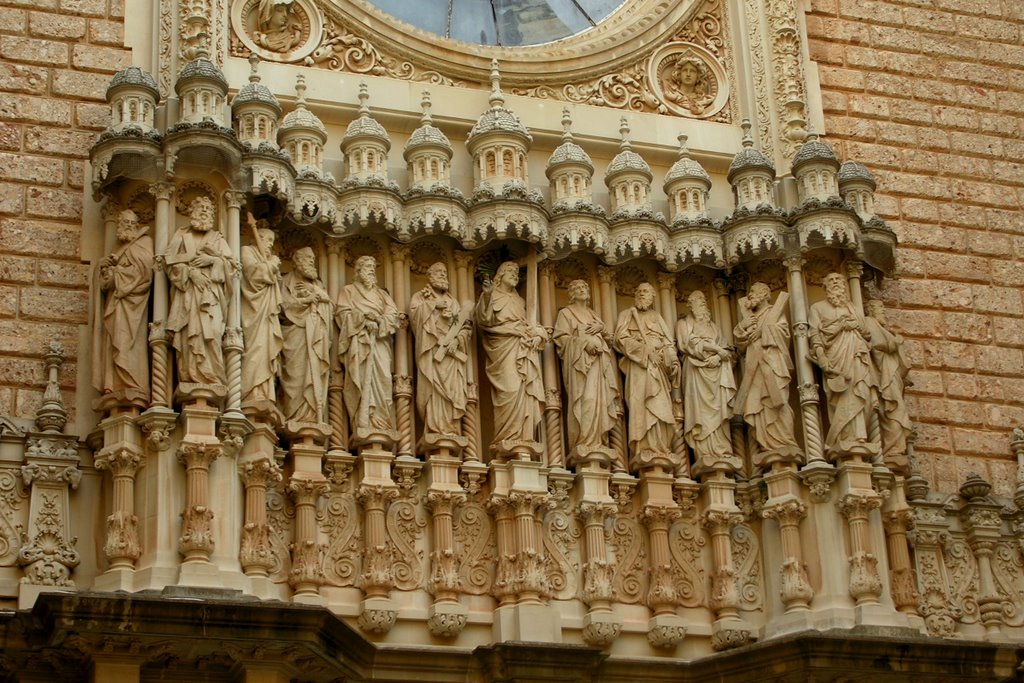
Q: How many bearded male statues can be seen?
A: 12